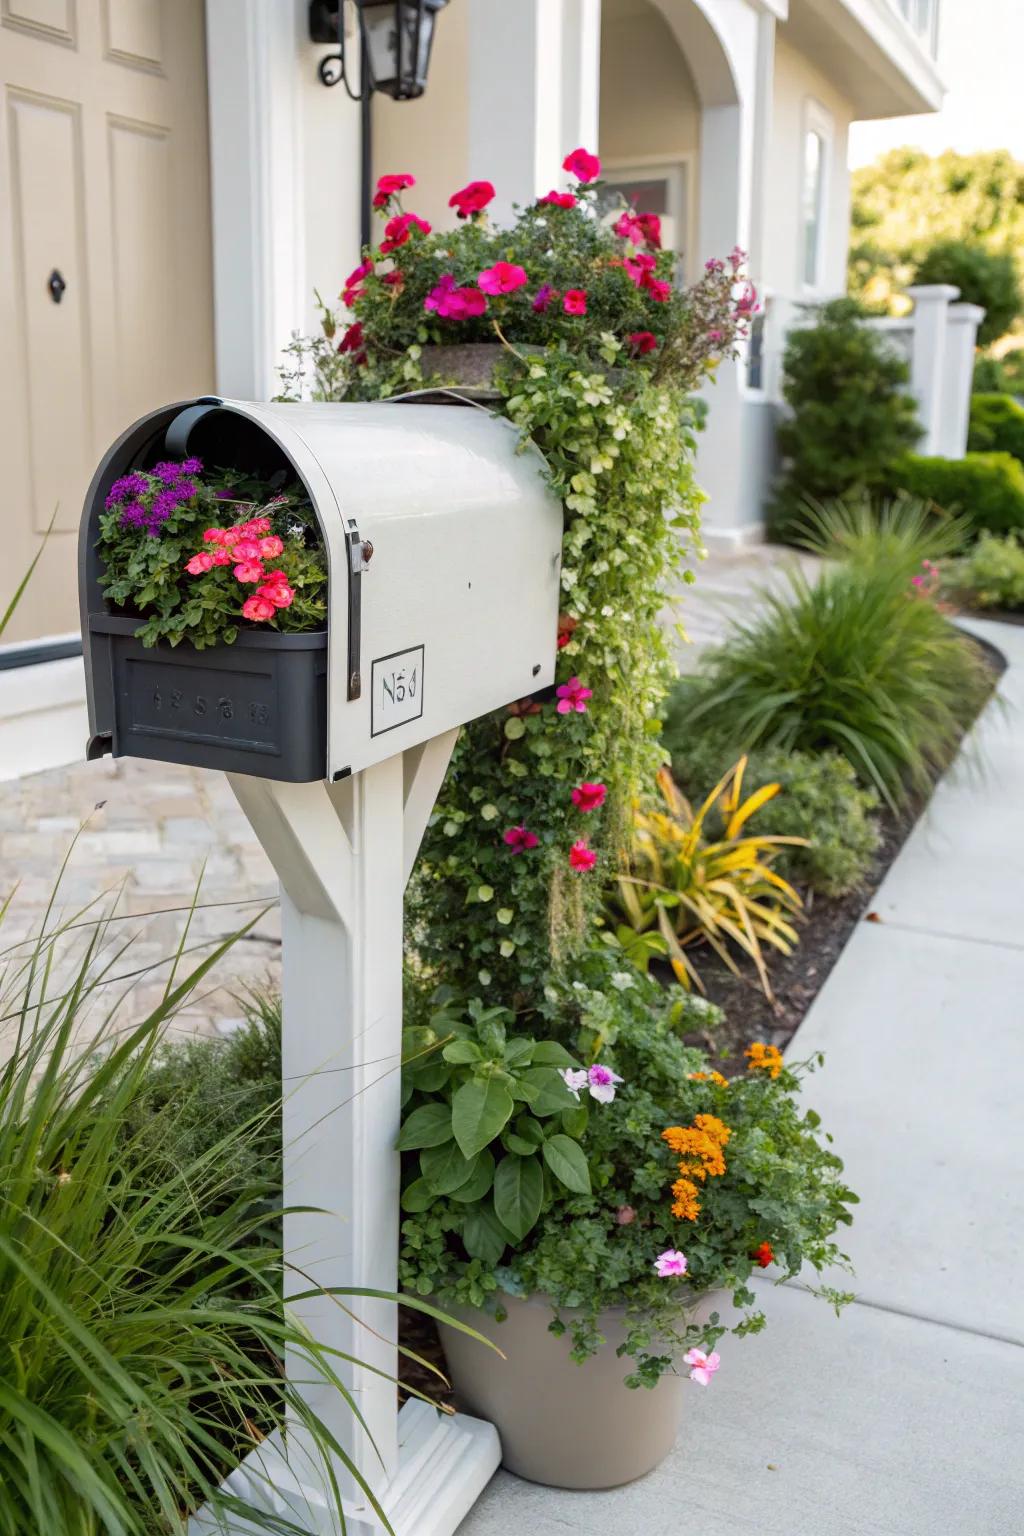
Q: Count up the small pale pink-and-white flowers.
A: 4